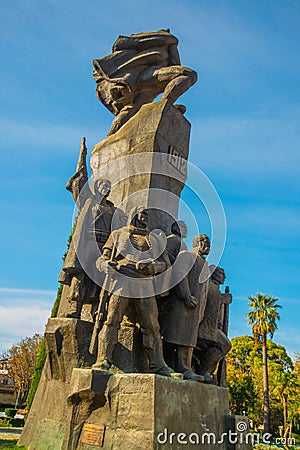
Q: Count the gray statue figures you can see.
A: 6